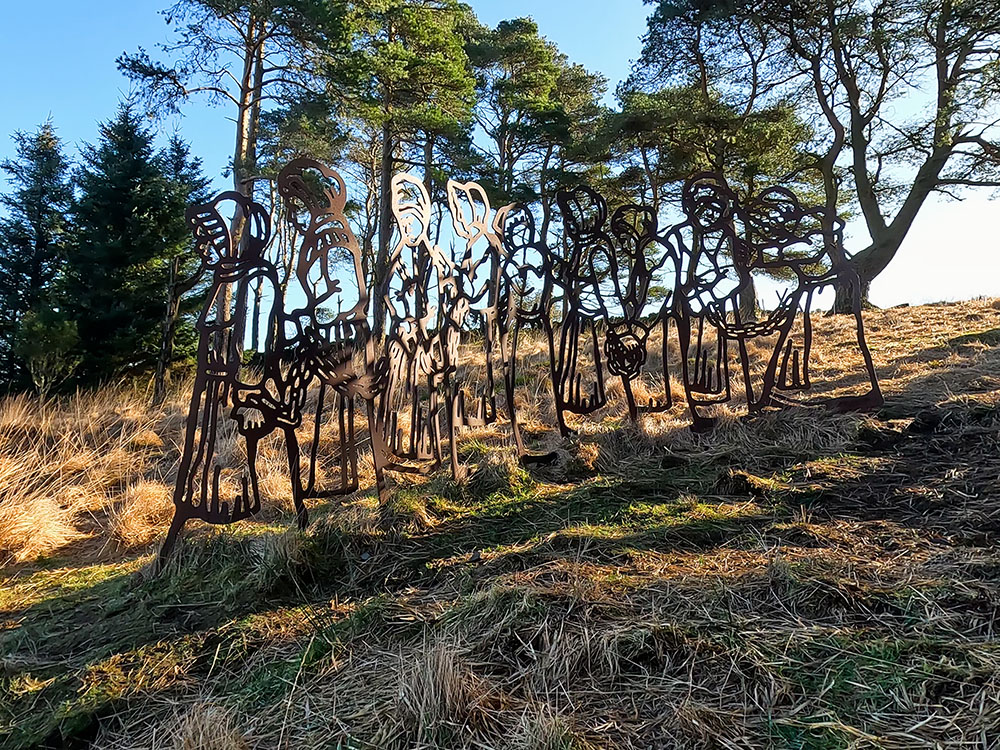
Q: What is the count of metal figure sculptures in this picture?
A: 9